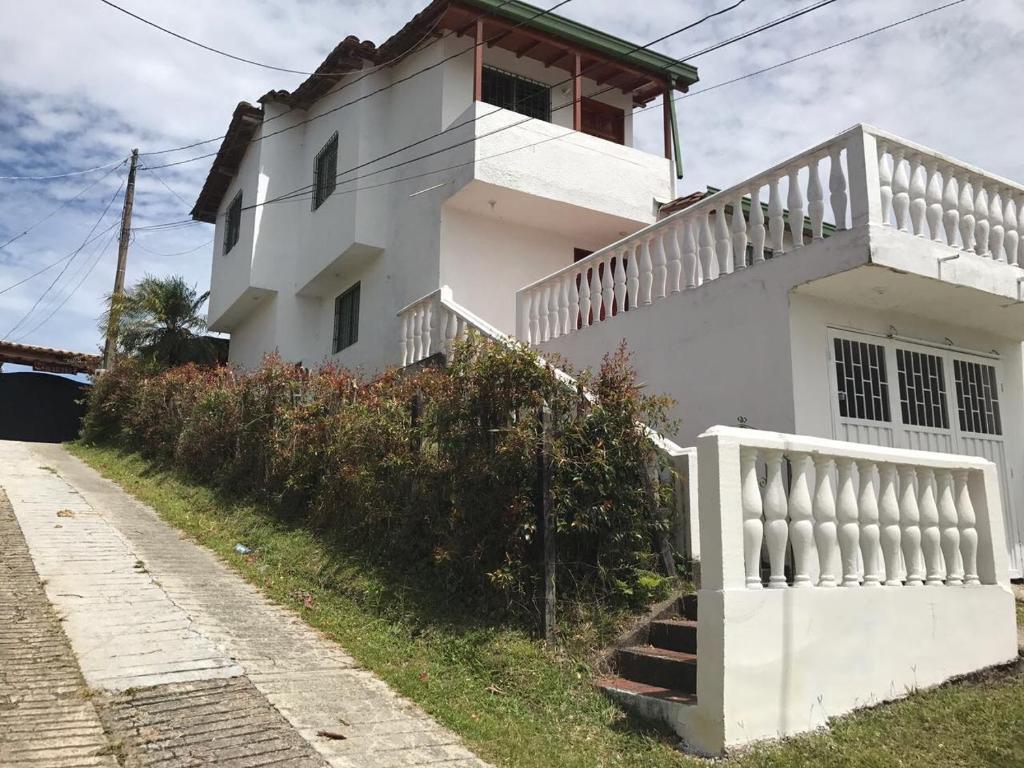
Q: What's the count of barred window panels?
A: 7